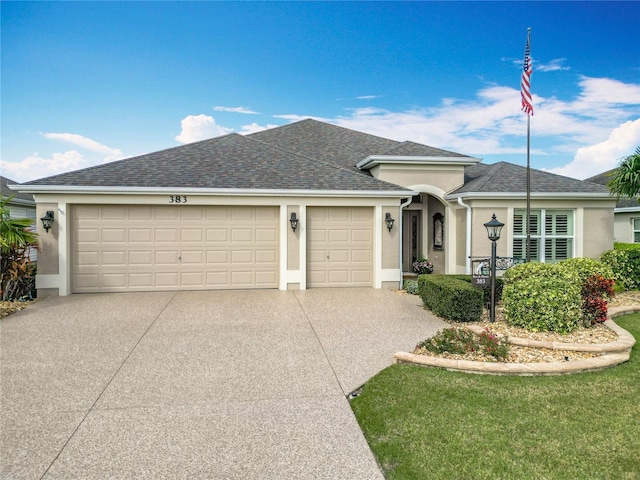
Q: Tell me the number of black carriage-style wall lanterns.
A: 3